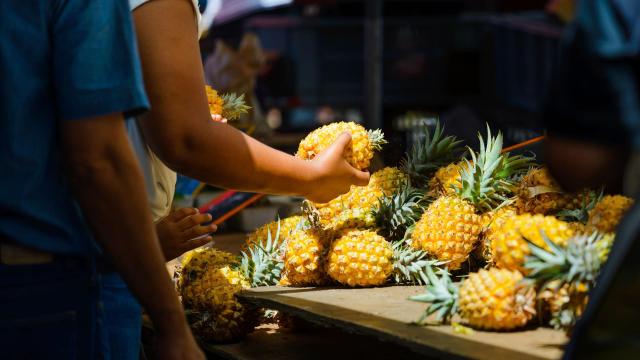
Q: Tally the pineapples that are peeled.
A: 0